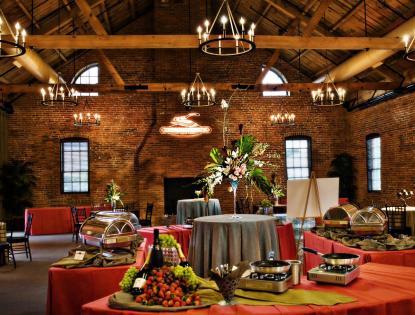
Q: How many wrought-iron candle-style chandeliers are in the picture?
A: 8